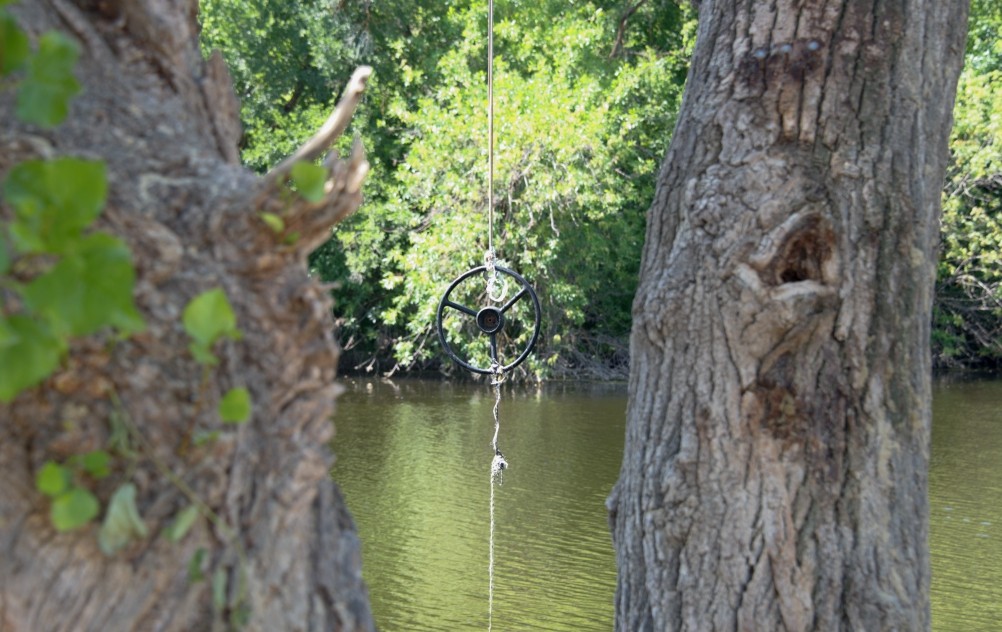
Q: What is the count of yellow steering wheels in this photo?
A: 0